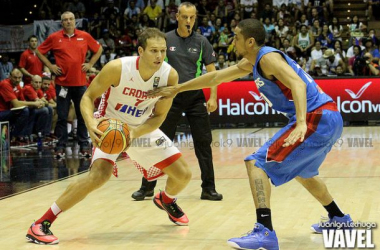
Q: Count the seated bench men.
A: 3